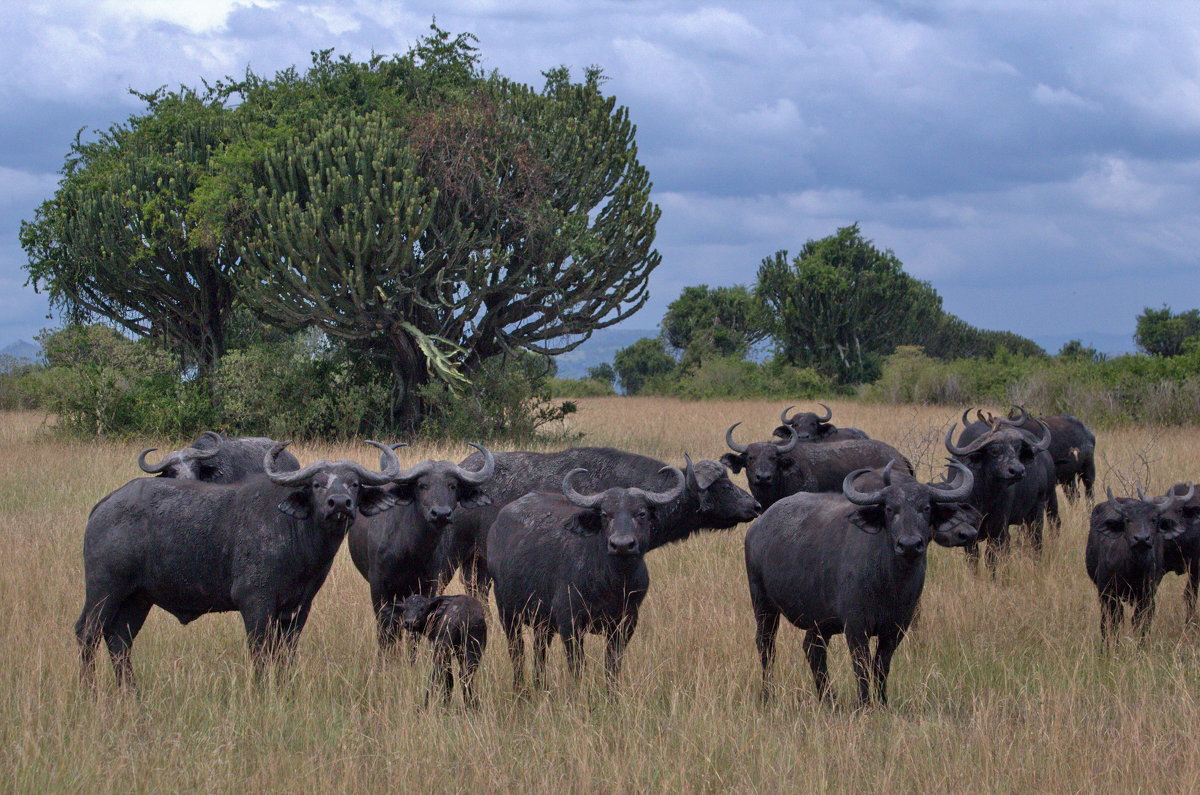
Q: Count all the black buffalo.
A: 14